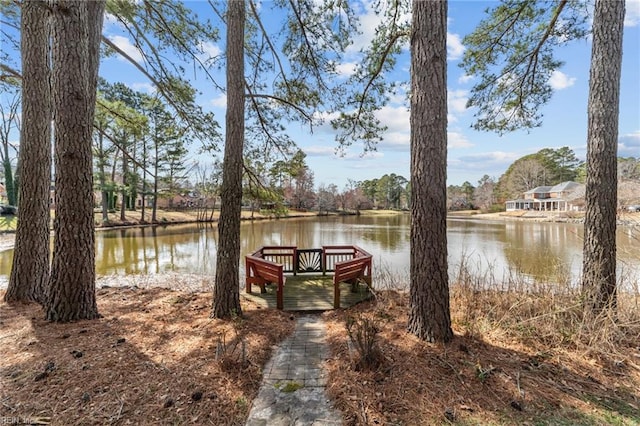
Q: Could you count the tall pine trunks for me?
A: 5